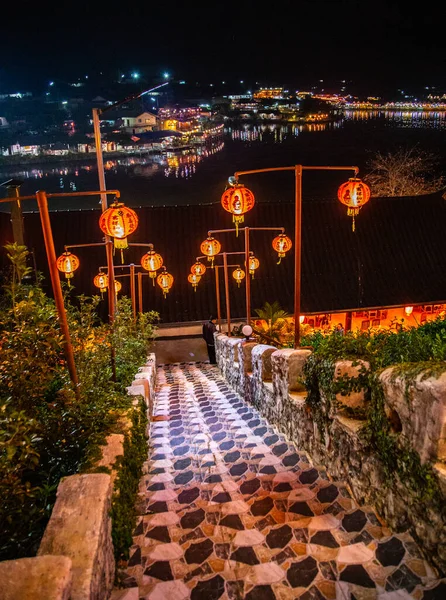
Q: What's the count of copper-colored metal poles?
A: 8